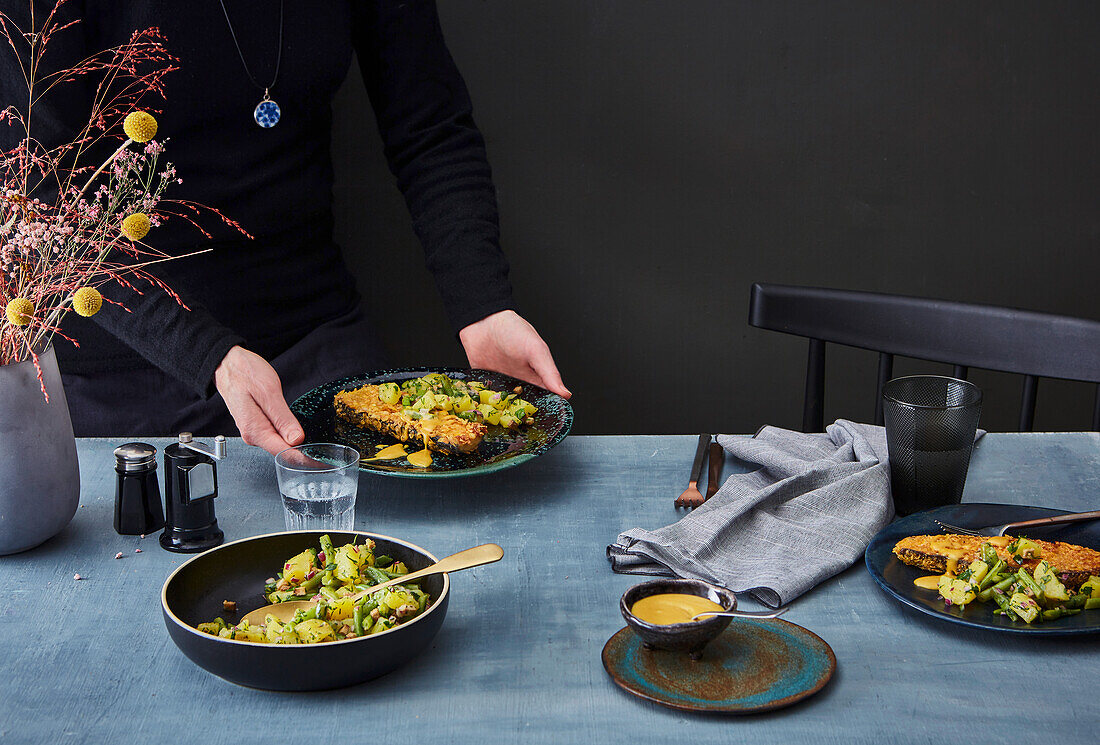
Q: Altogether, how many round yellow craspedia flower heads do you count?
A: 4